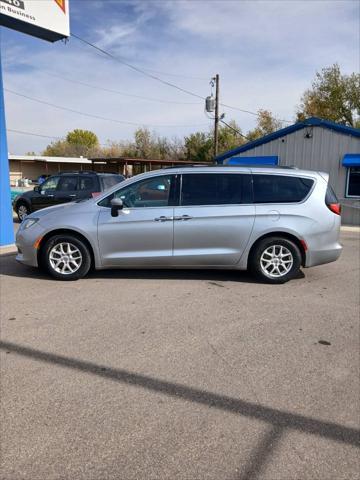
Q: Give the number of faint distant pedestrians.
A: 0